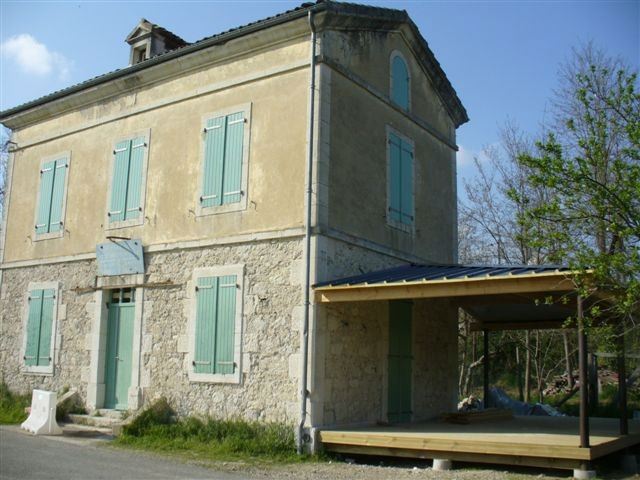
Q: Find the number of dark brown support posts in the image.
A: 3